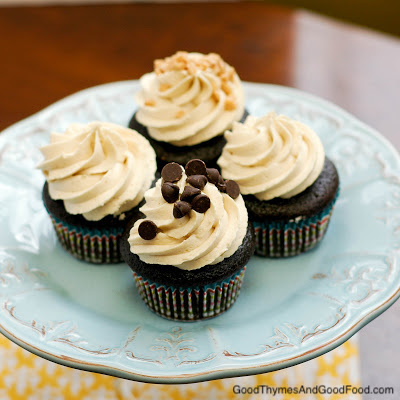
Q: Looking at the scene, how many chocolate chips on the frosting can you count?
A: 11